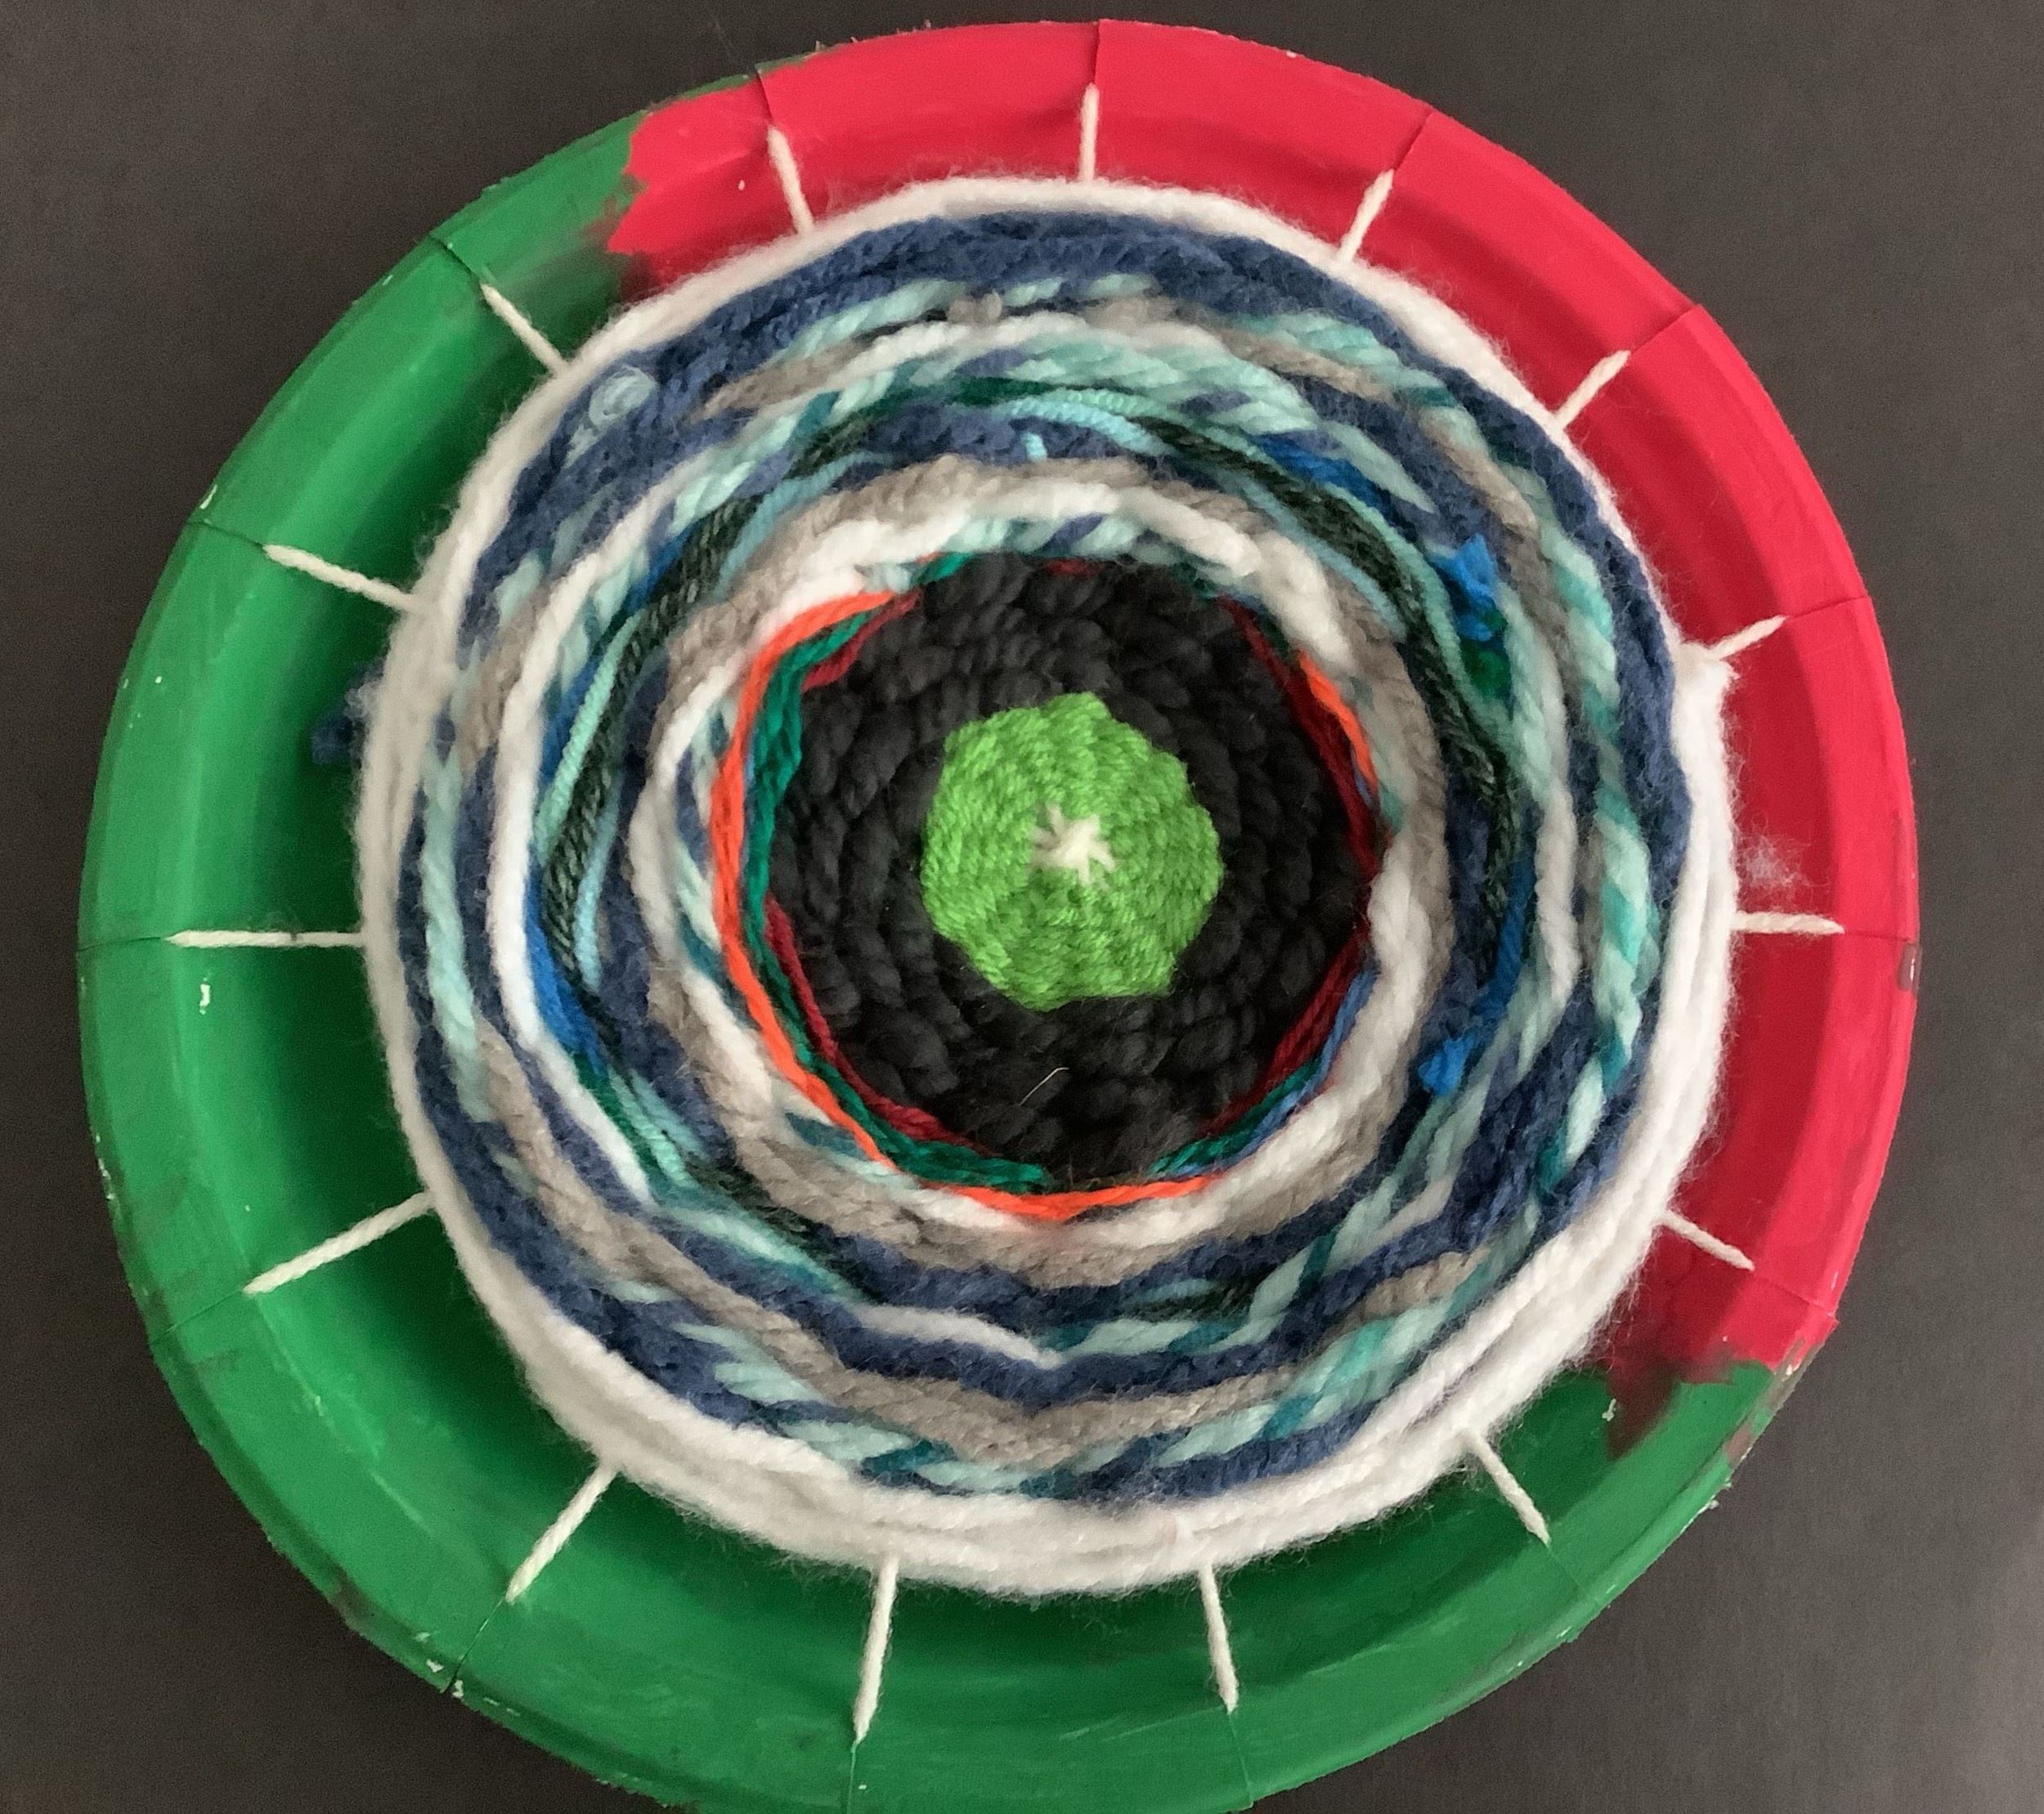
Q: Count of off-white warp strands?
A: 15